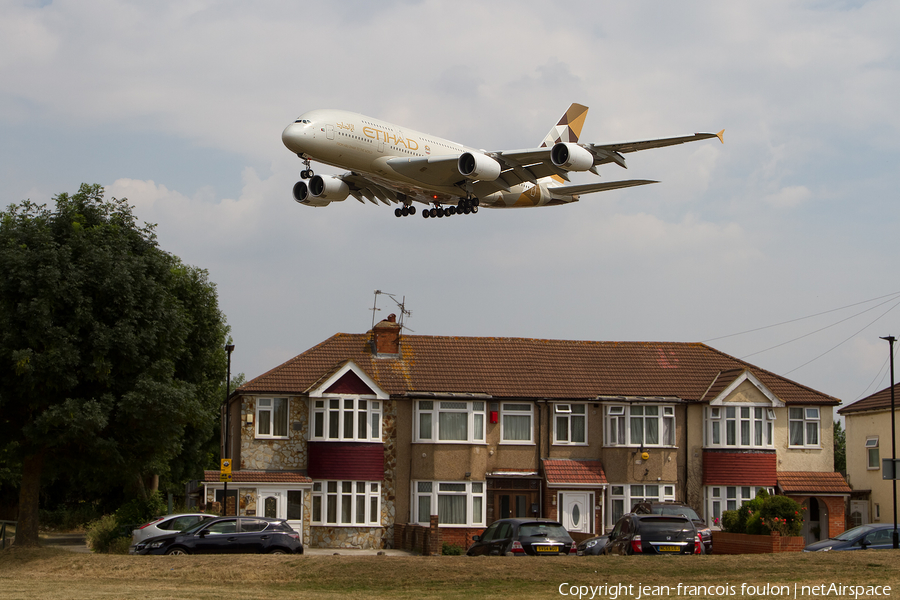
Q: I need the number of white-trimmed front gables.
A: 2